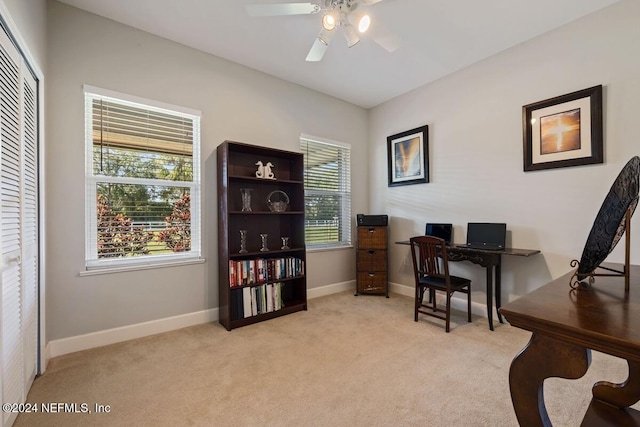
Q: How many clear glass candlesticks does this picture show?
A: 3